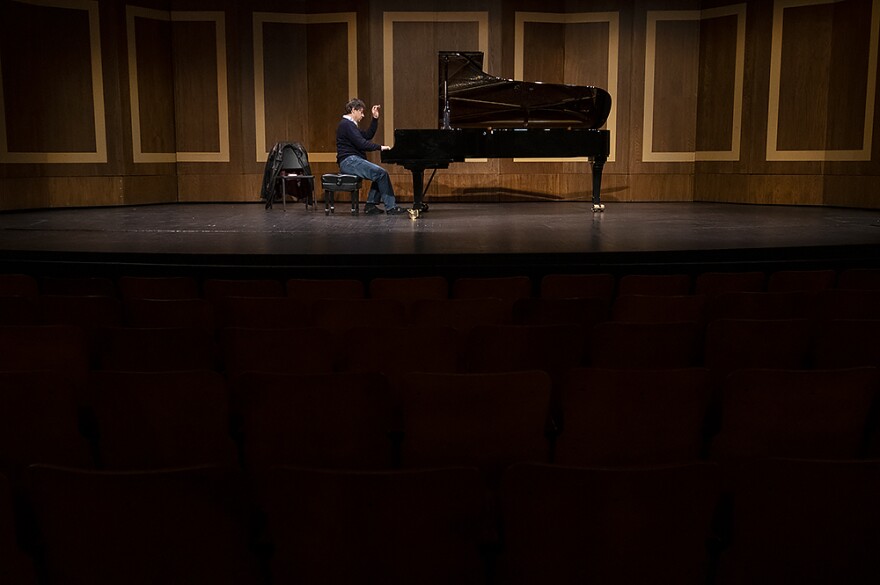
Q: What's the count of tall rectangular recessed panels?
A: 7